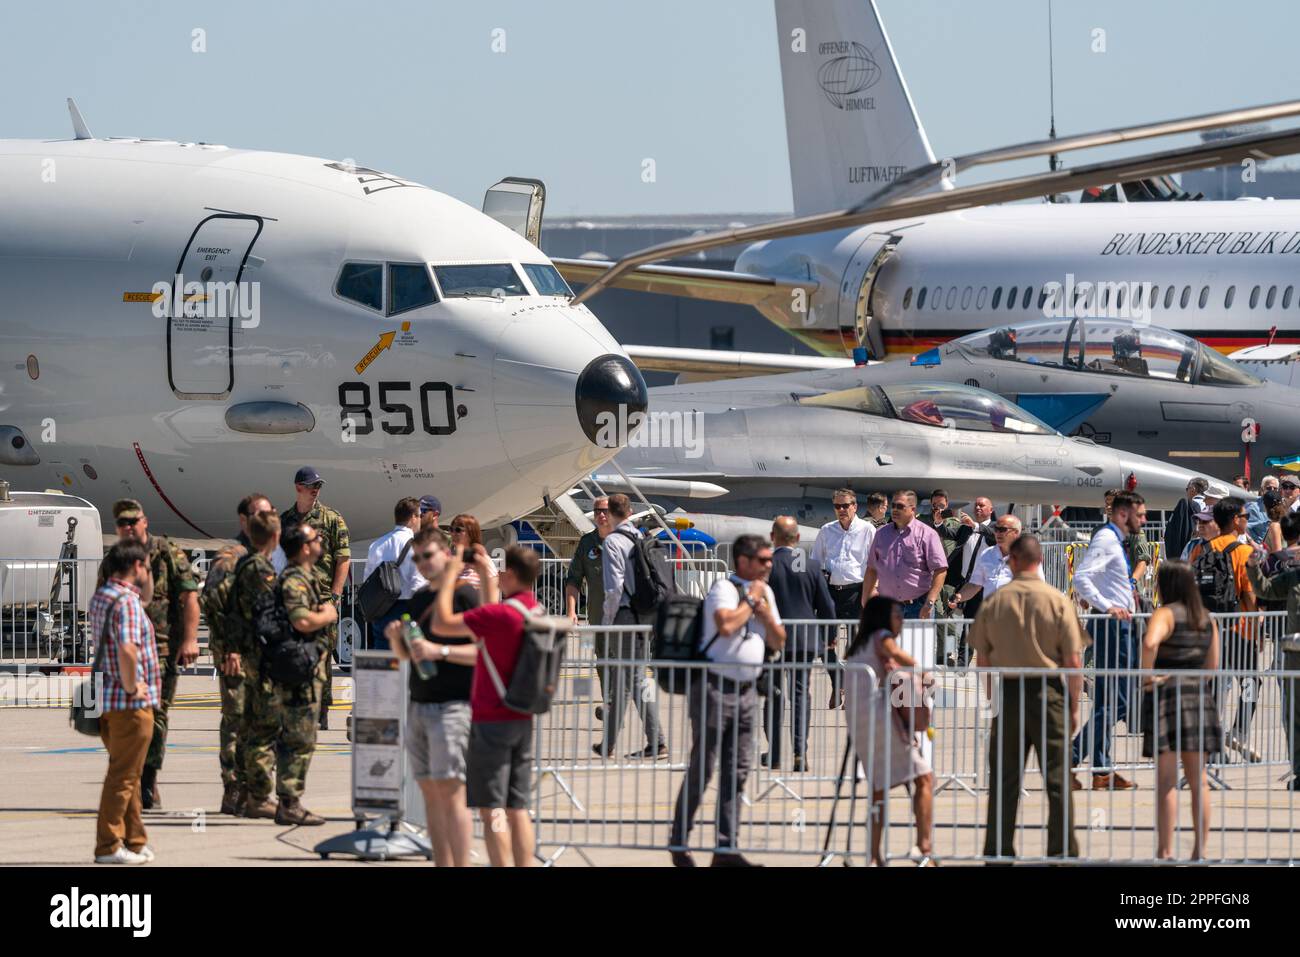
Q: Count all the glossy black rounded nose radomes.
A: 1